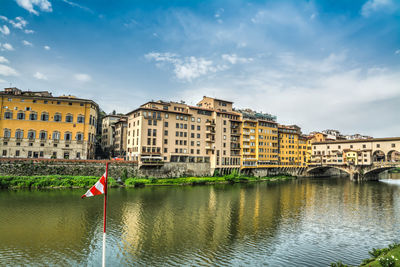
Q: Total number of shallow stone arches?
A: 2